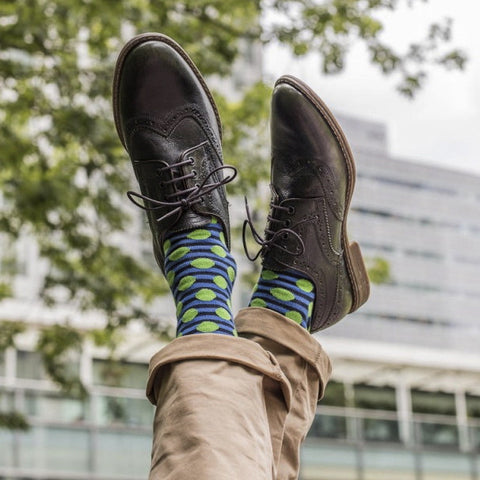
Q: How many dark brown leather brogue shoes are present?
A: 2